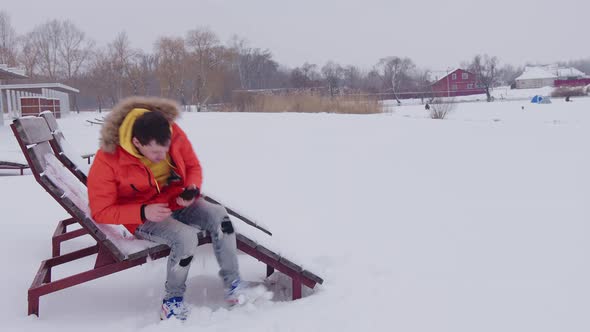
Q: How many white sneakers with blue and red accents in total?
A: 2